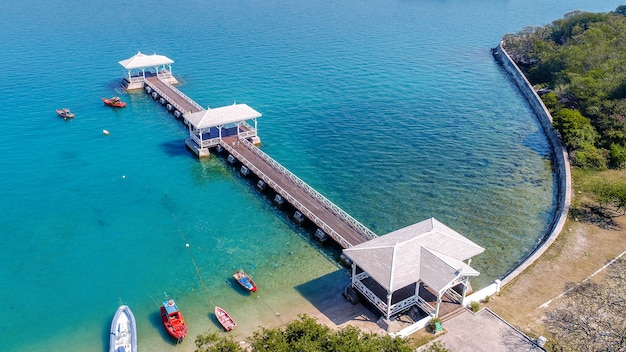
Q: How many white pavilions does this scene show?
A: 3